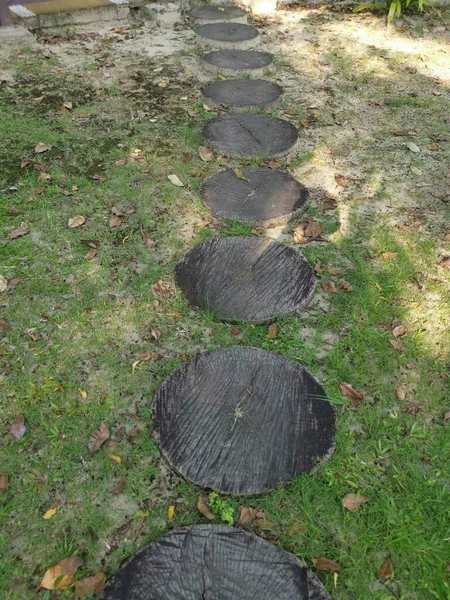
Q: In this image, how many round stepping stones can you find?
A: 9